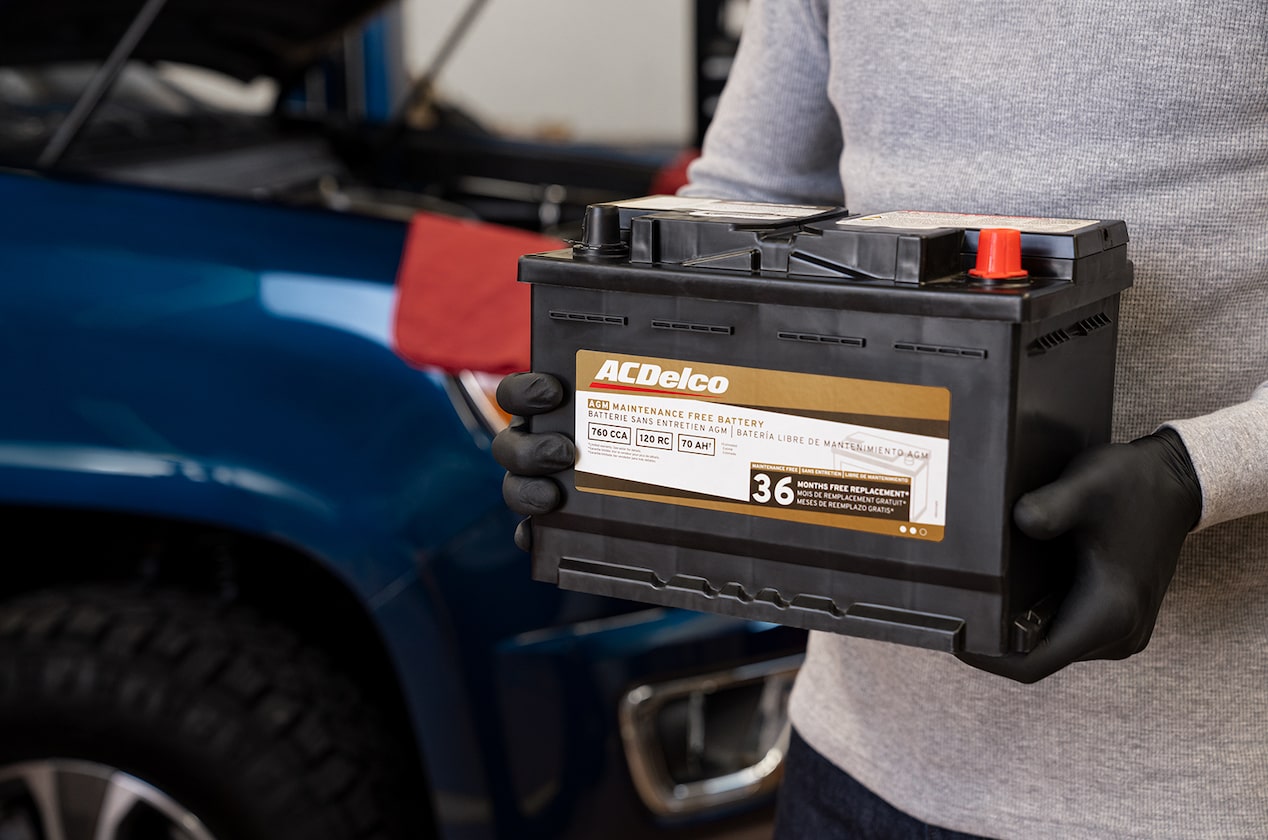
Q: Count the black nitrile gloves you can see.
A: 2